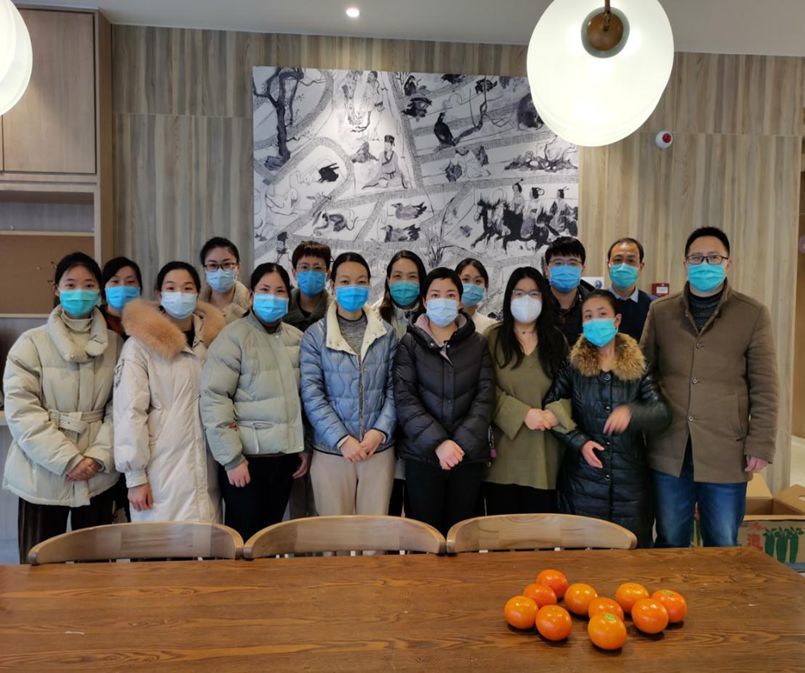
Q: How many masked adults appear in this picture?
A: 15